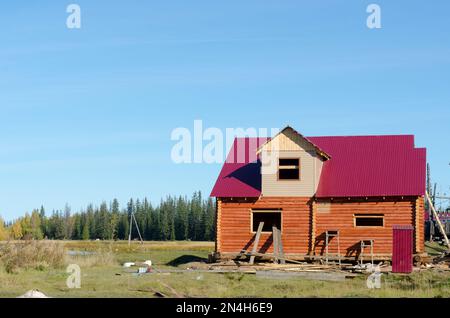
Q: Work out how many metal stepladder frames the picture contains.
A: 2